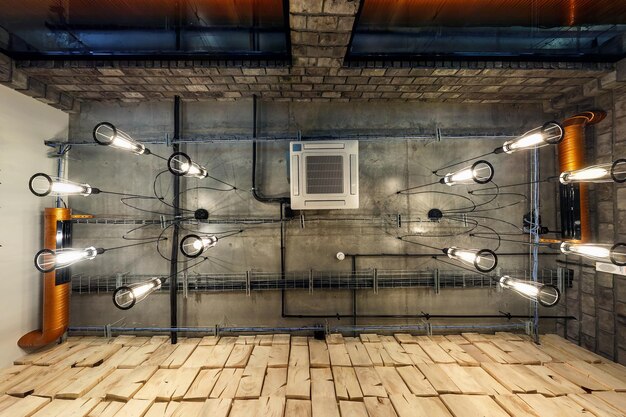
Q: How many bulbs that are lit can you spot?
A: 12